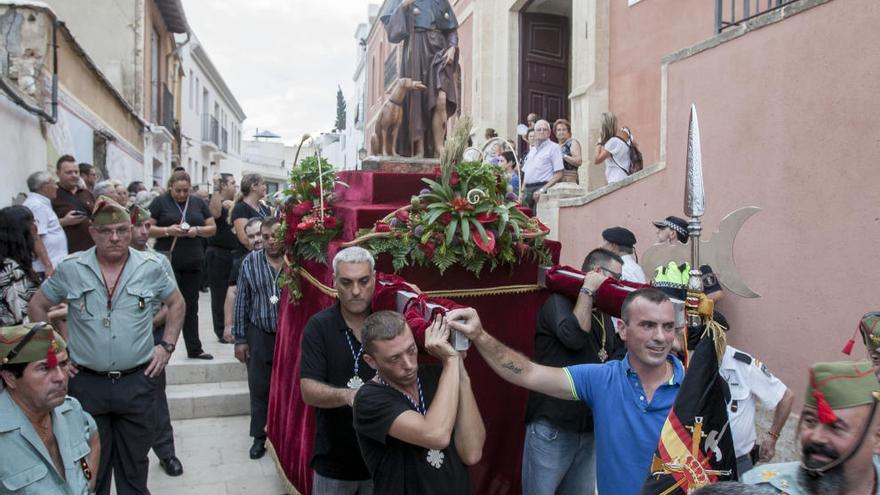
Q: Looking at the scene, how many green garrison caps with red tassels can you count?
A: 5